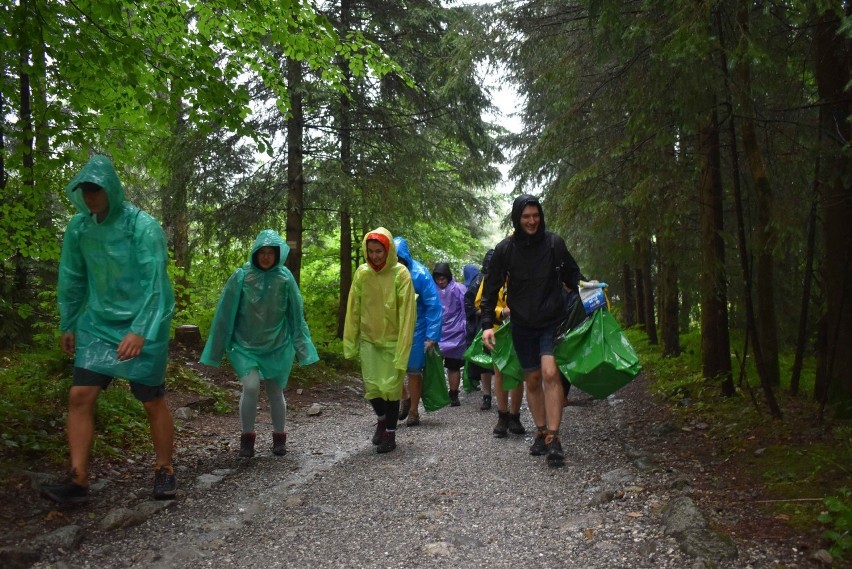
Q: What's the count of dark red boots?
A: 4